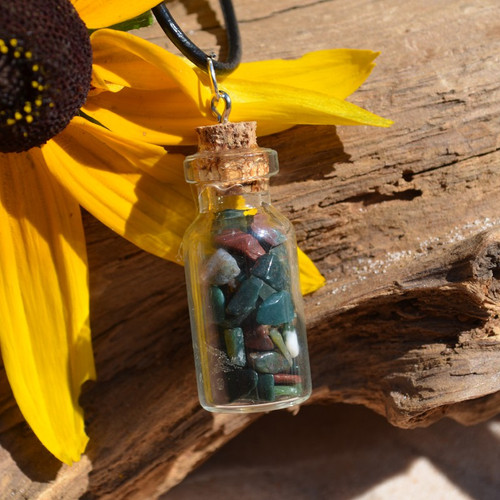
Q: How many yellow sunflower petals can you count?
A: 5